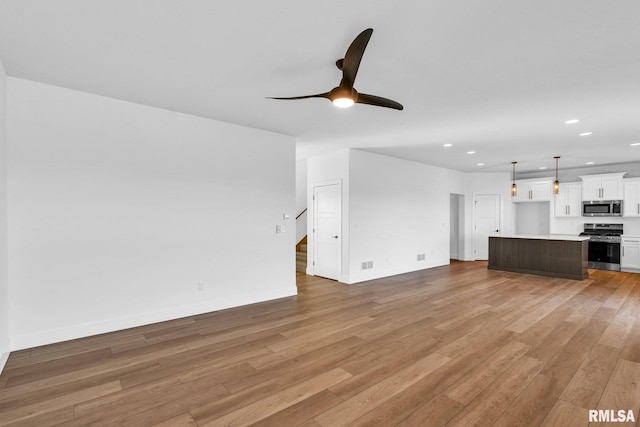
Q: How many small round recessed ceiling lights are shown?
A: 8